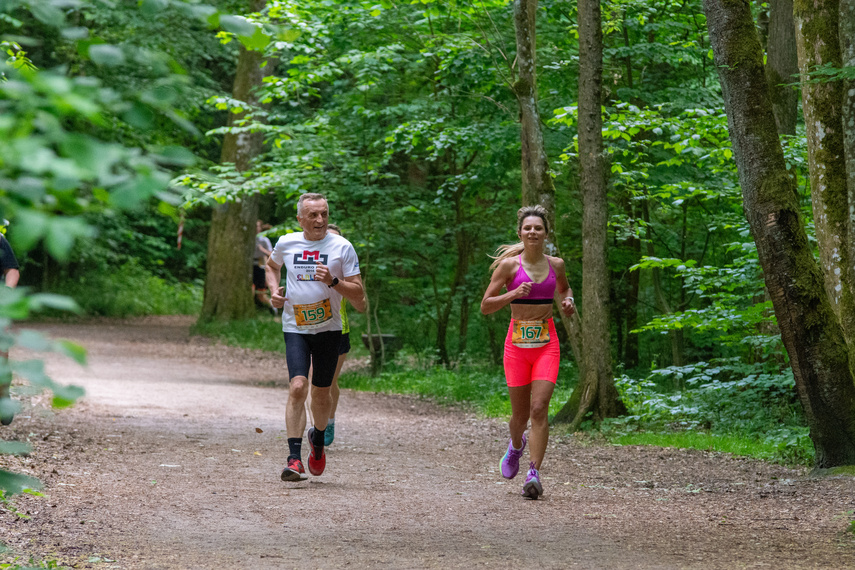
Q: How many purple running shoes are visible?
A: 2